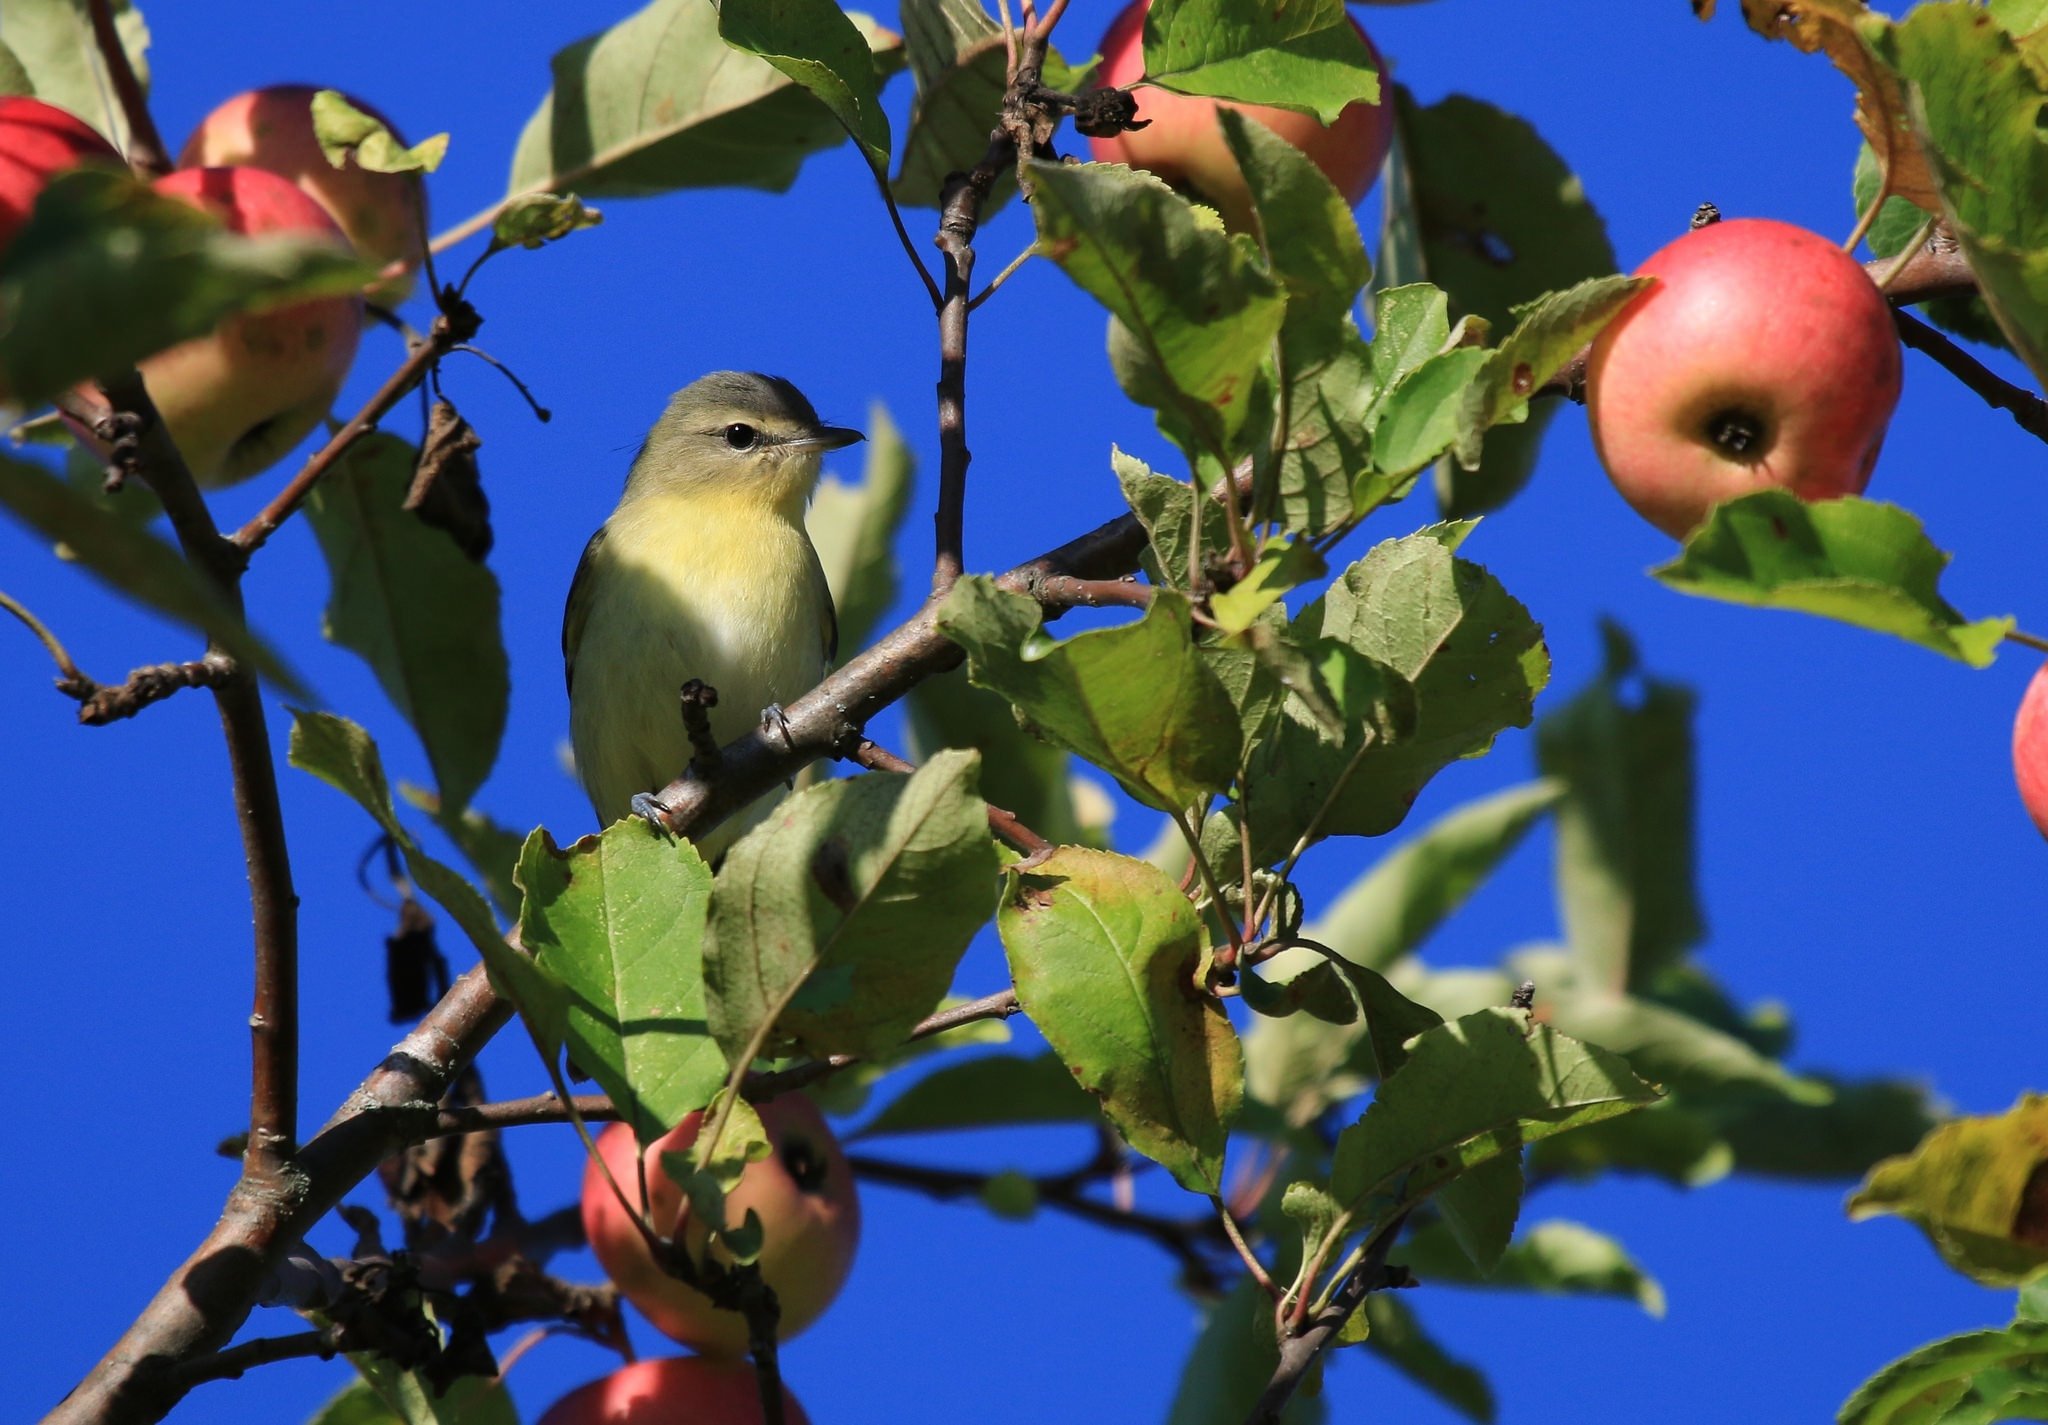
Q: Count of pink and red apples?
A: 8